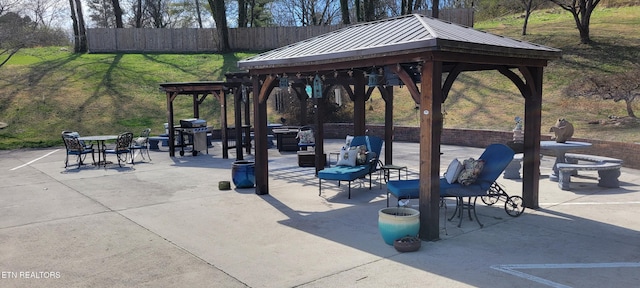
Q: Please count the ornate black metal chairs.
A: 4